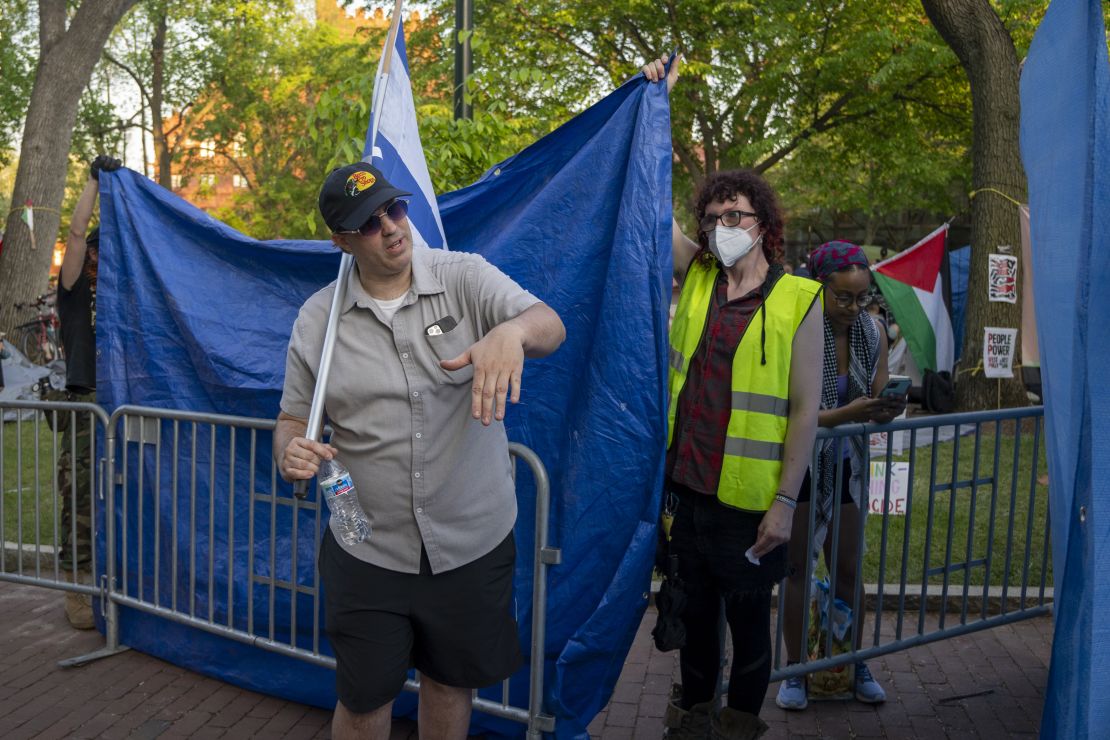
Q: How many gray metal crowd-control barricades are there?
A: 3